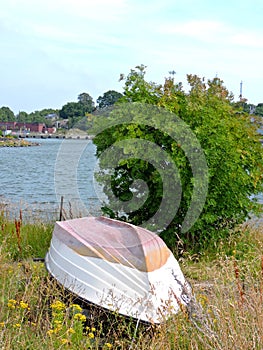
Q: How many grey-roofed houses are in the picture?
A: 1